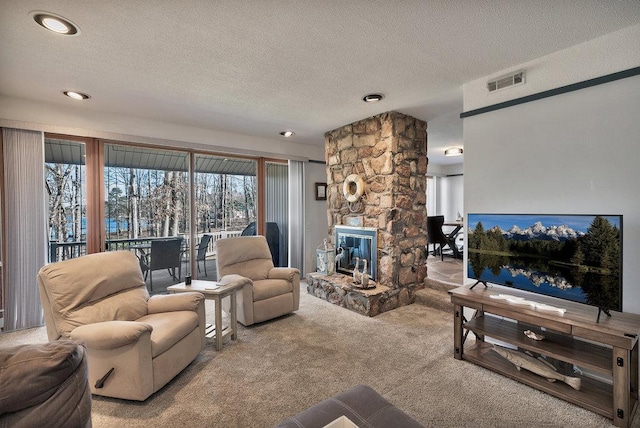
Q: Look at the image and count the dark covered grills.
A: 1